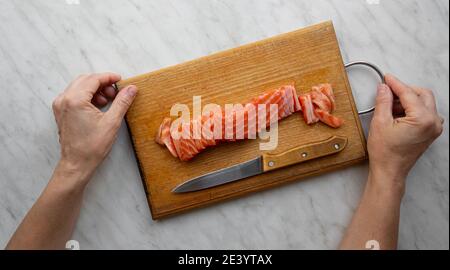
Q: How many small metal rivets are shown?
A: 3